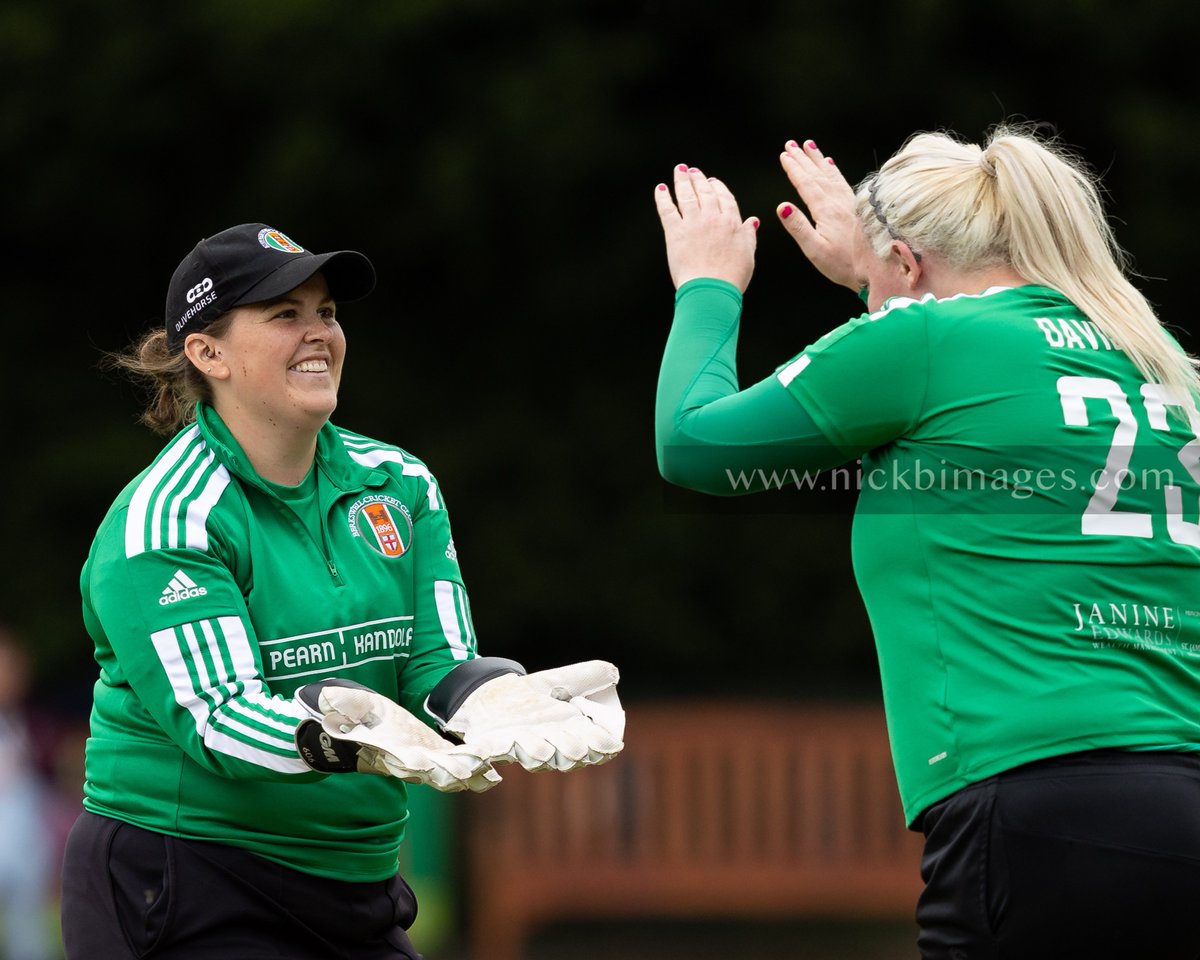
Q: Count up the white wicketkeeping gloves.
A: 2